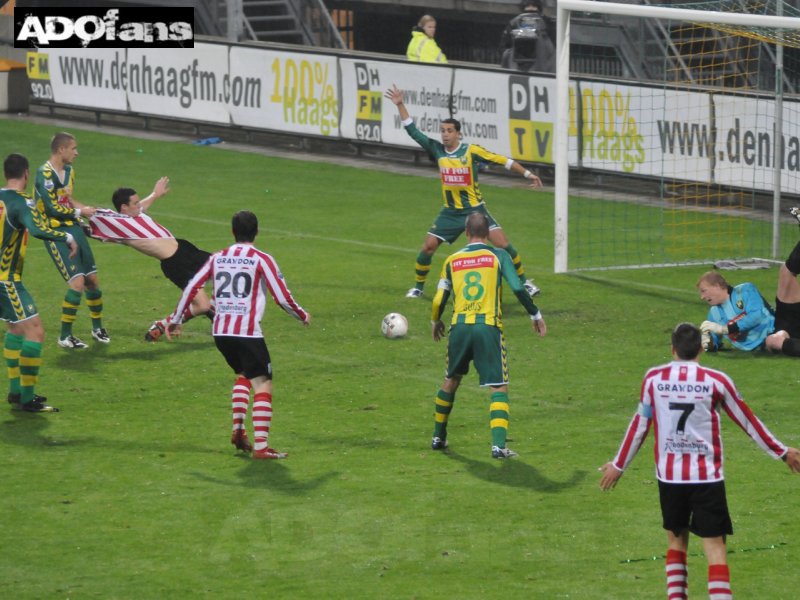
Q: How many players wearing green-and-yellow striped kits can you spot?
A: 4